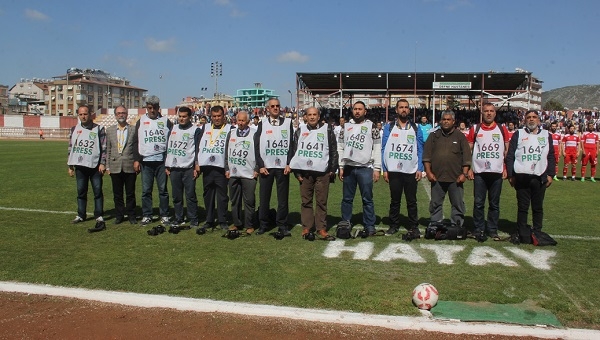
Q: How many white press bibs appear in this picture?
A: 11